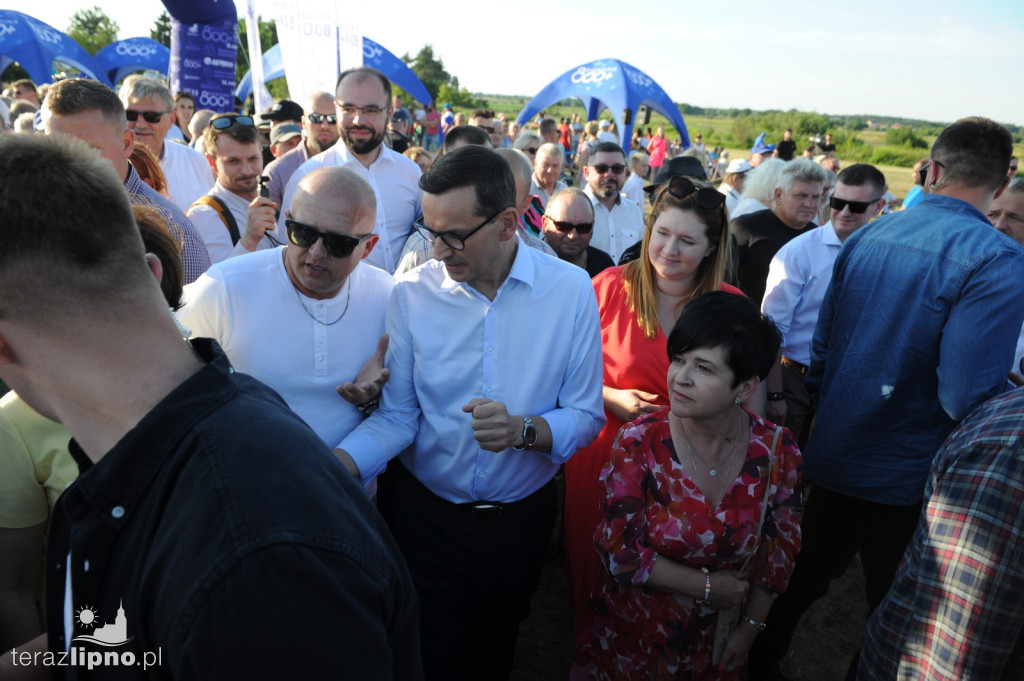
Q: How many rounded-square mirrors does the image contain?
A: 0